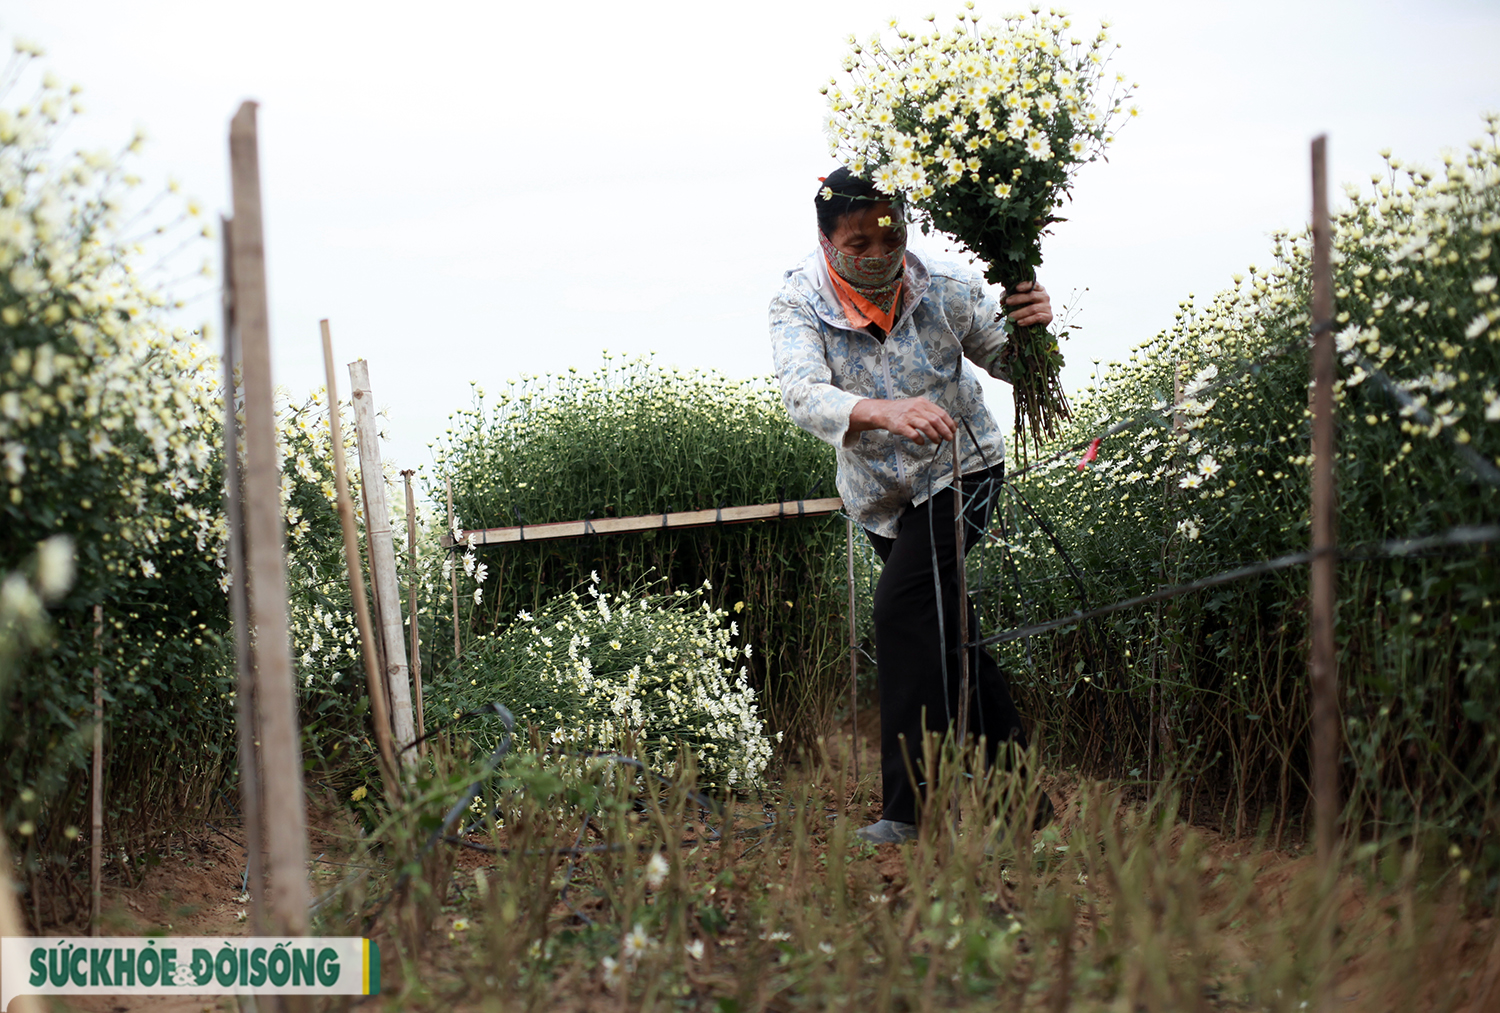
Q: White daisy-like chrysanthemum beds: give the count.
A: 3